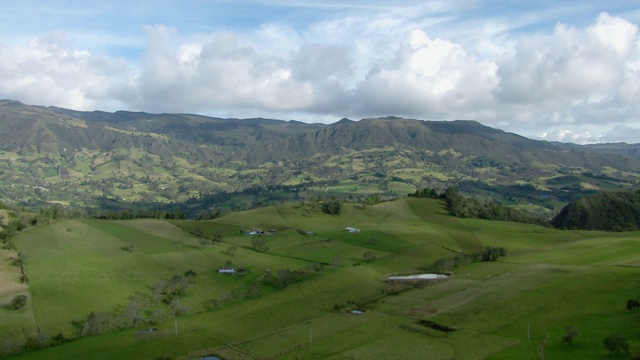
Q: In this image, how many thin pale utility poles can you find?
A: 3